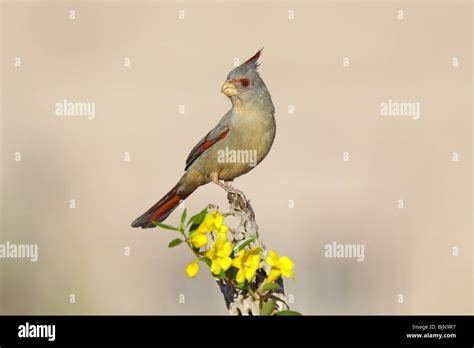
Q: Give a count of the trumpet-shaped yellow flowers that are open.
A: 4